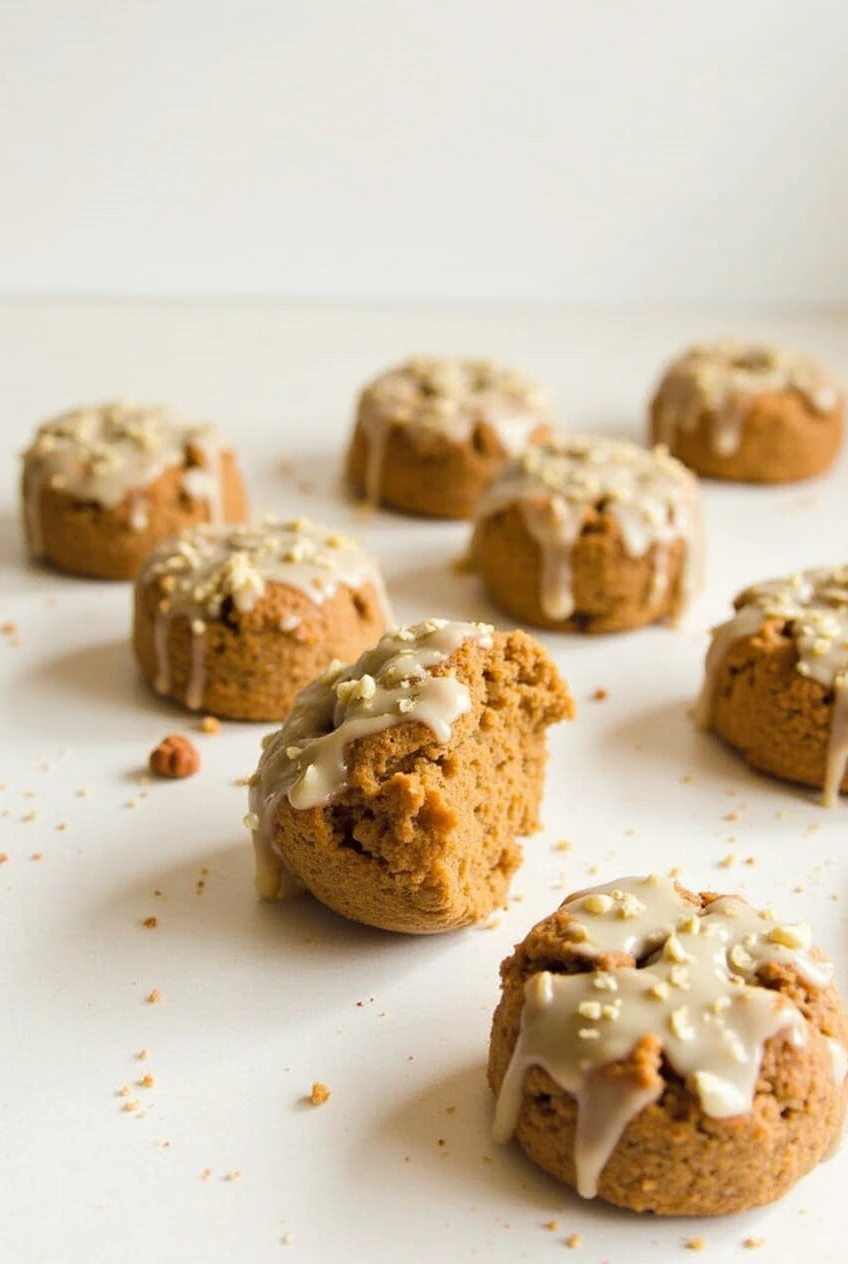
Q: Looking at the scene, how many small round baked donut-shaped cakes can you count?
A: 8